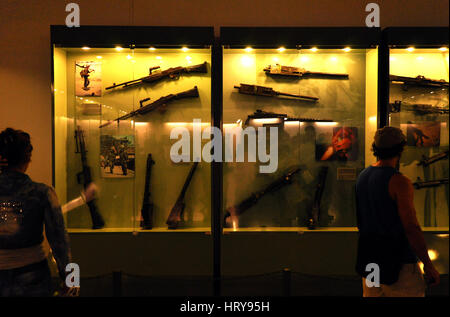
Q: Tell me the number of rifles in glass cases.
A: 14